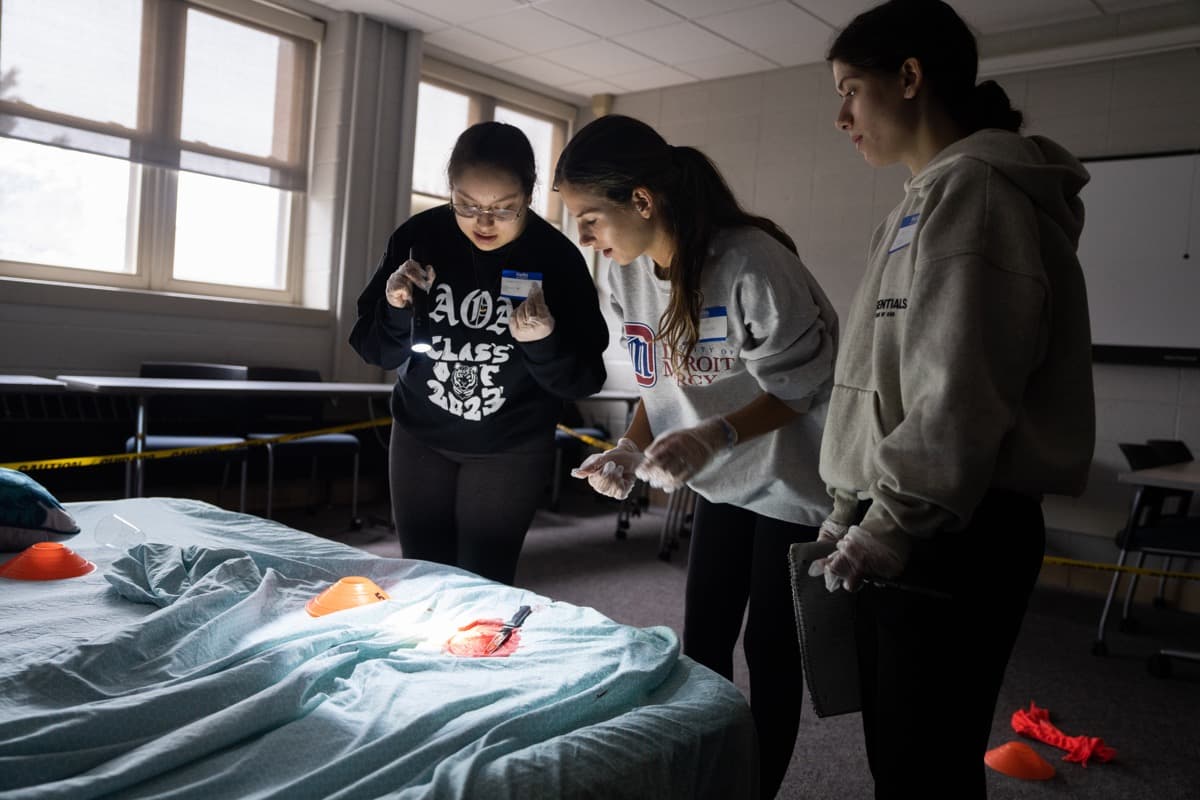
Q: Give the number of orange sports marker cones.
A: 3